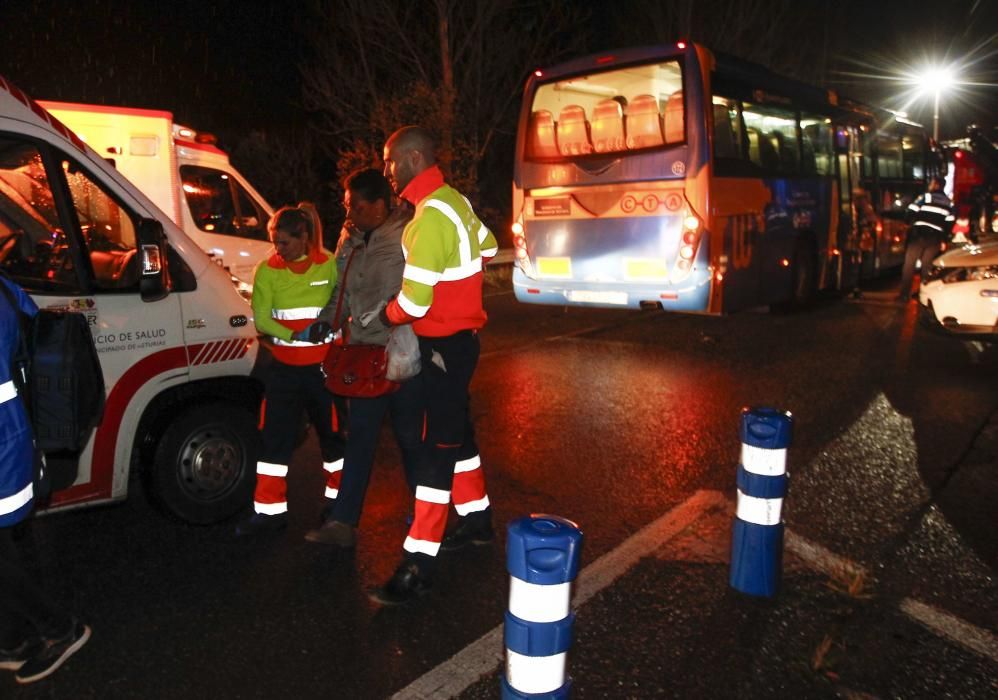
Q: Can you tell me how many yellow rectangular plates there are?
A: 2